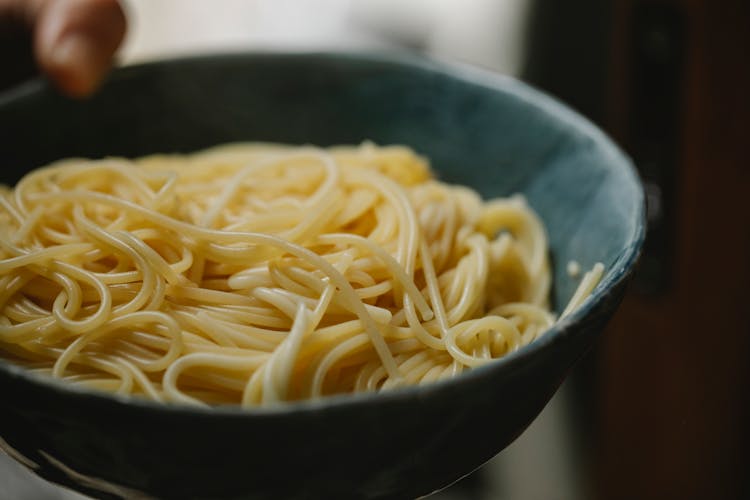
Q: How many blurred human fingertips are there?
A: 1